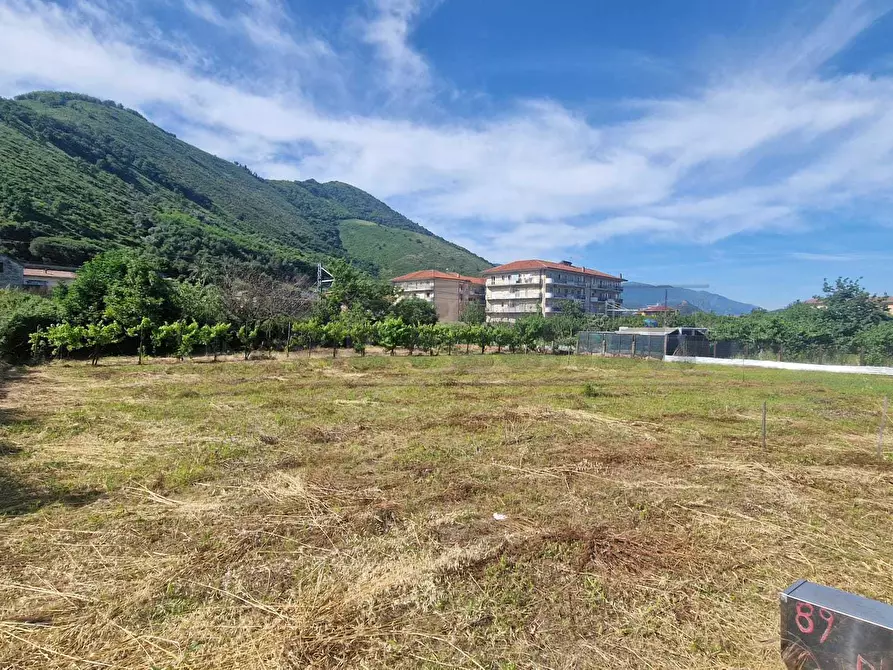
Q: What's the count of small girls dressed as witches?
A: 0